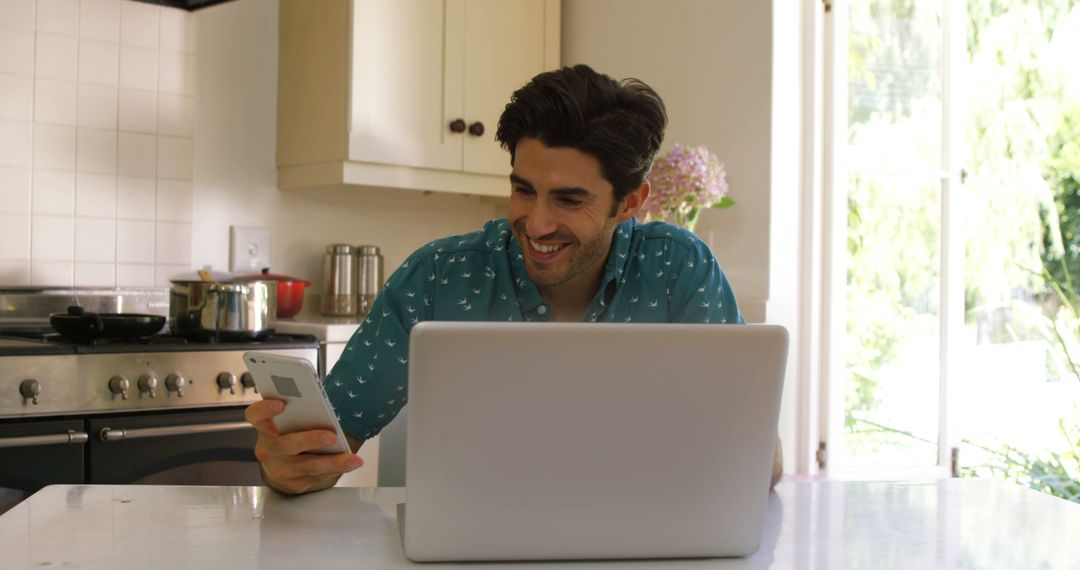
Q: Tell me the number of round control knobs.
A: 6